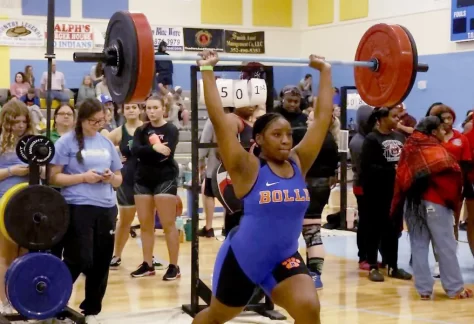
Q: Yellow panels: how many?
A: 4